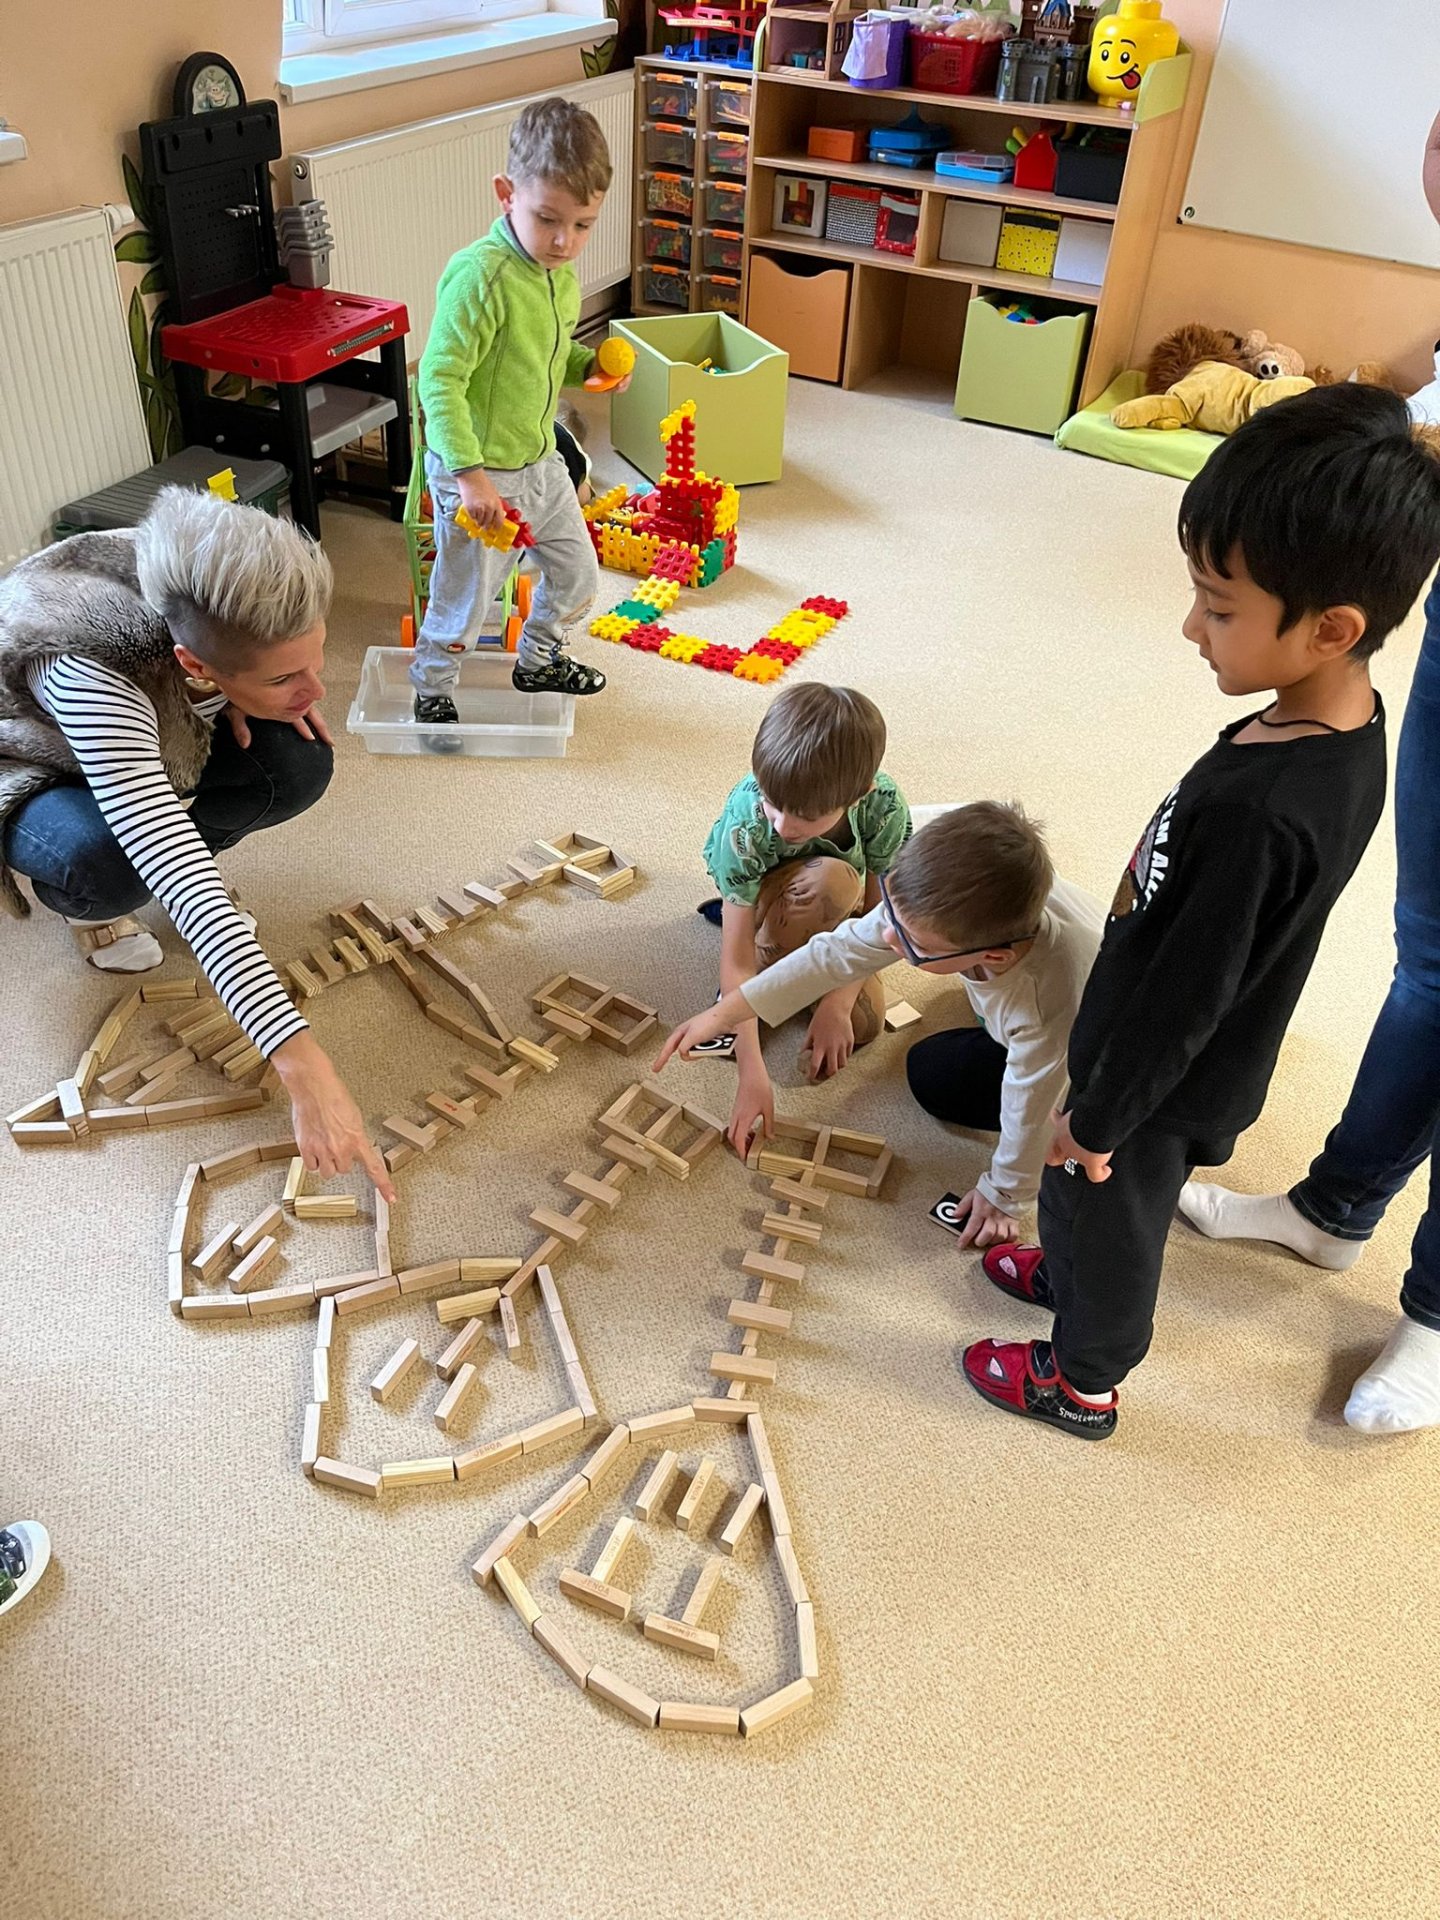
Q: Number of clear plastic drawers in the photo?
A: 10